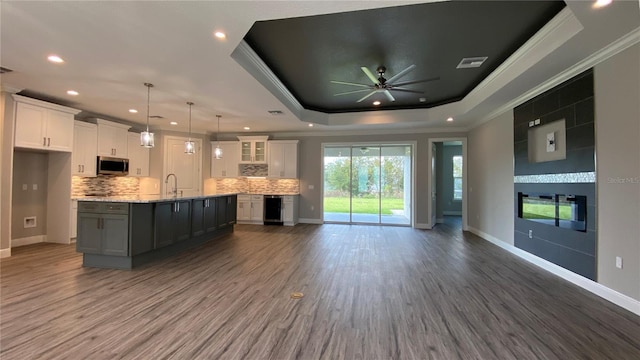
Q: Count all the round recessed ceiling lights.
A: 10